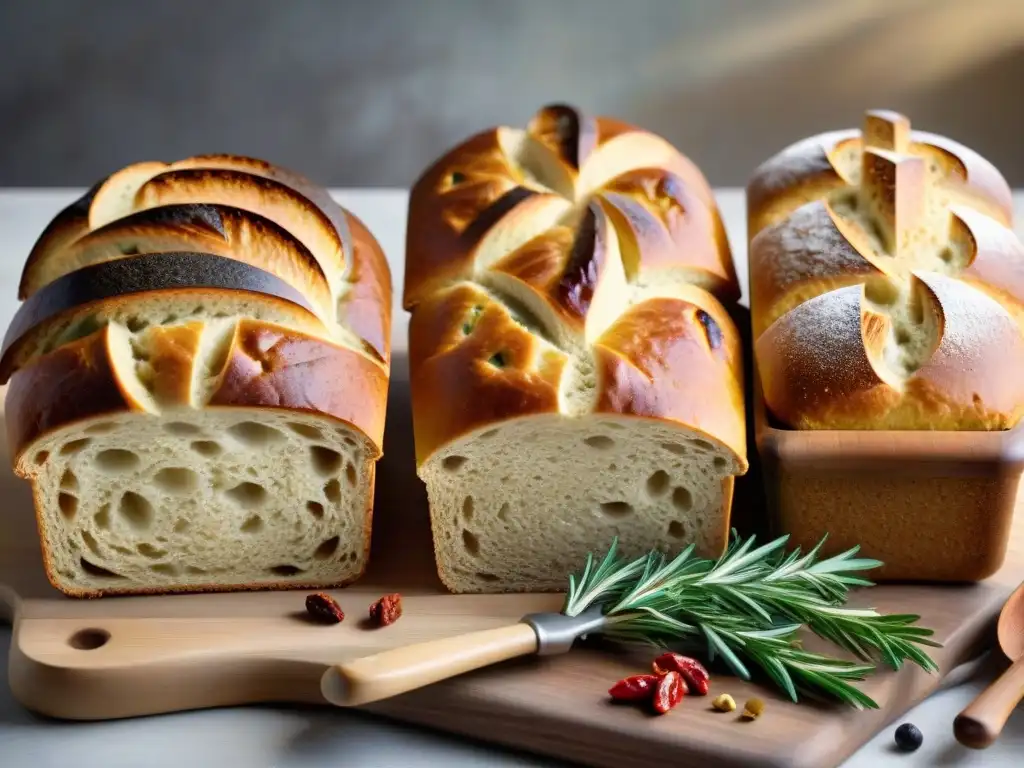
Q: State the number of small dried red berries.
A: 5